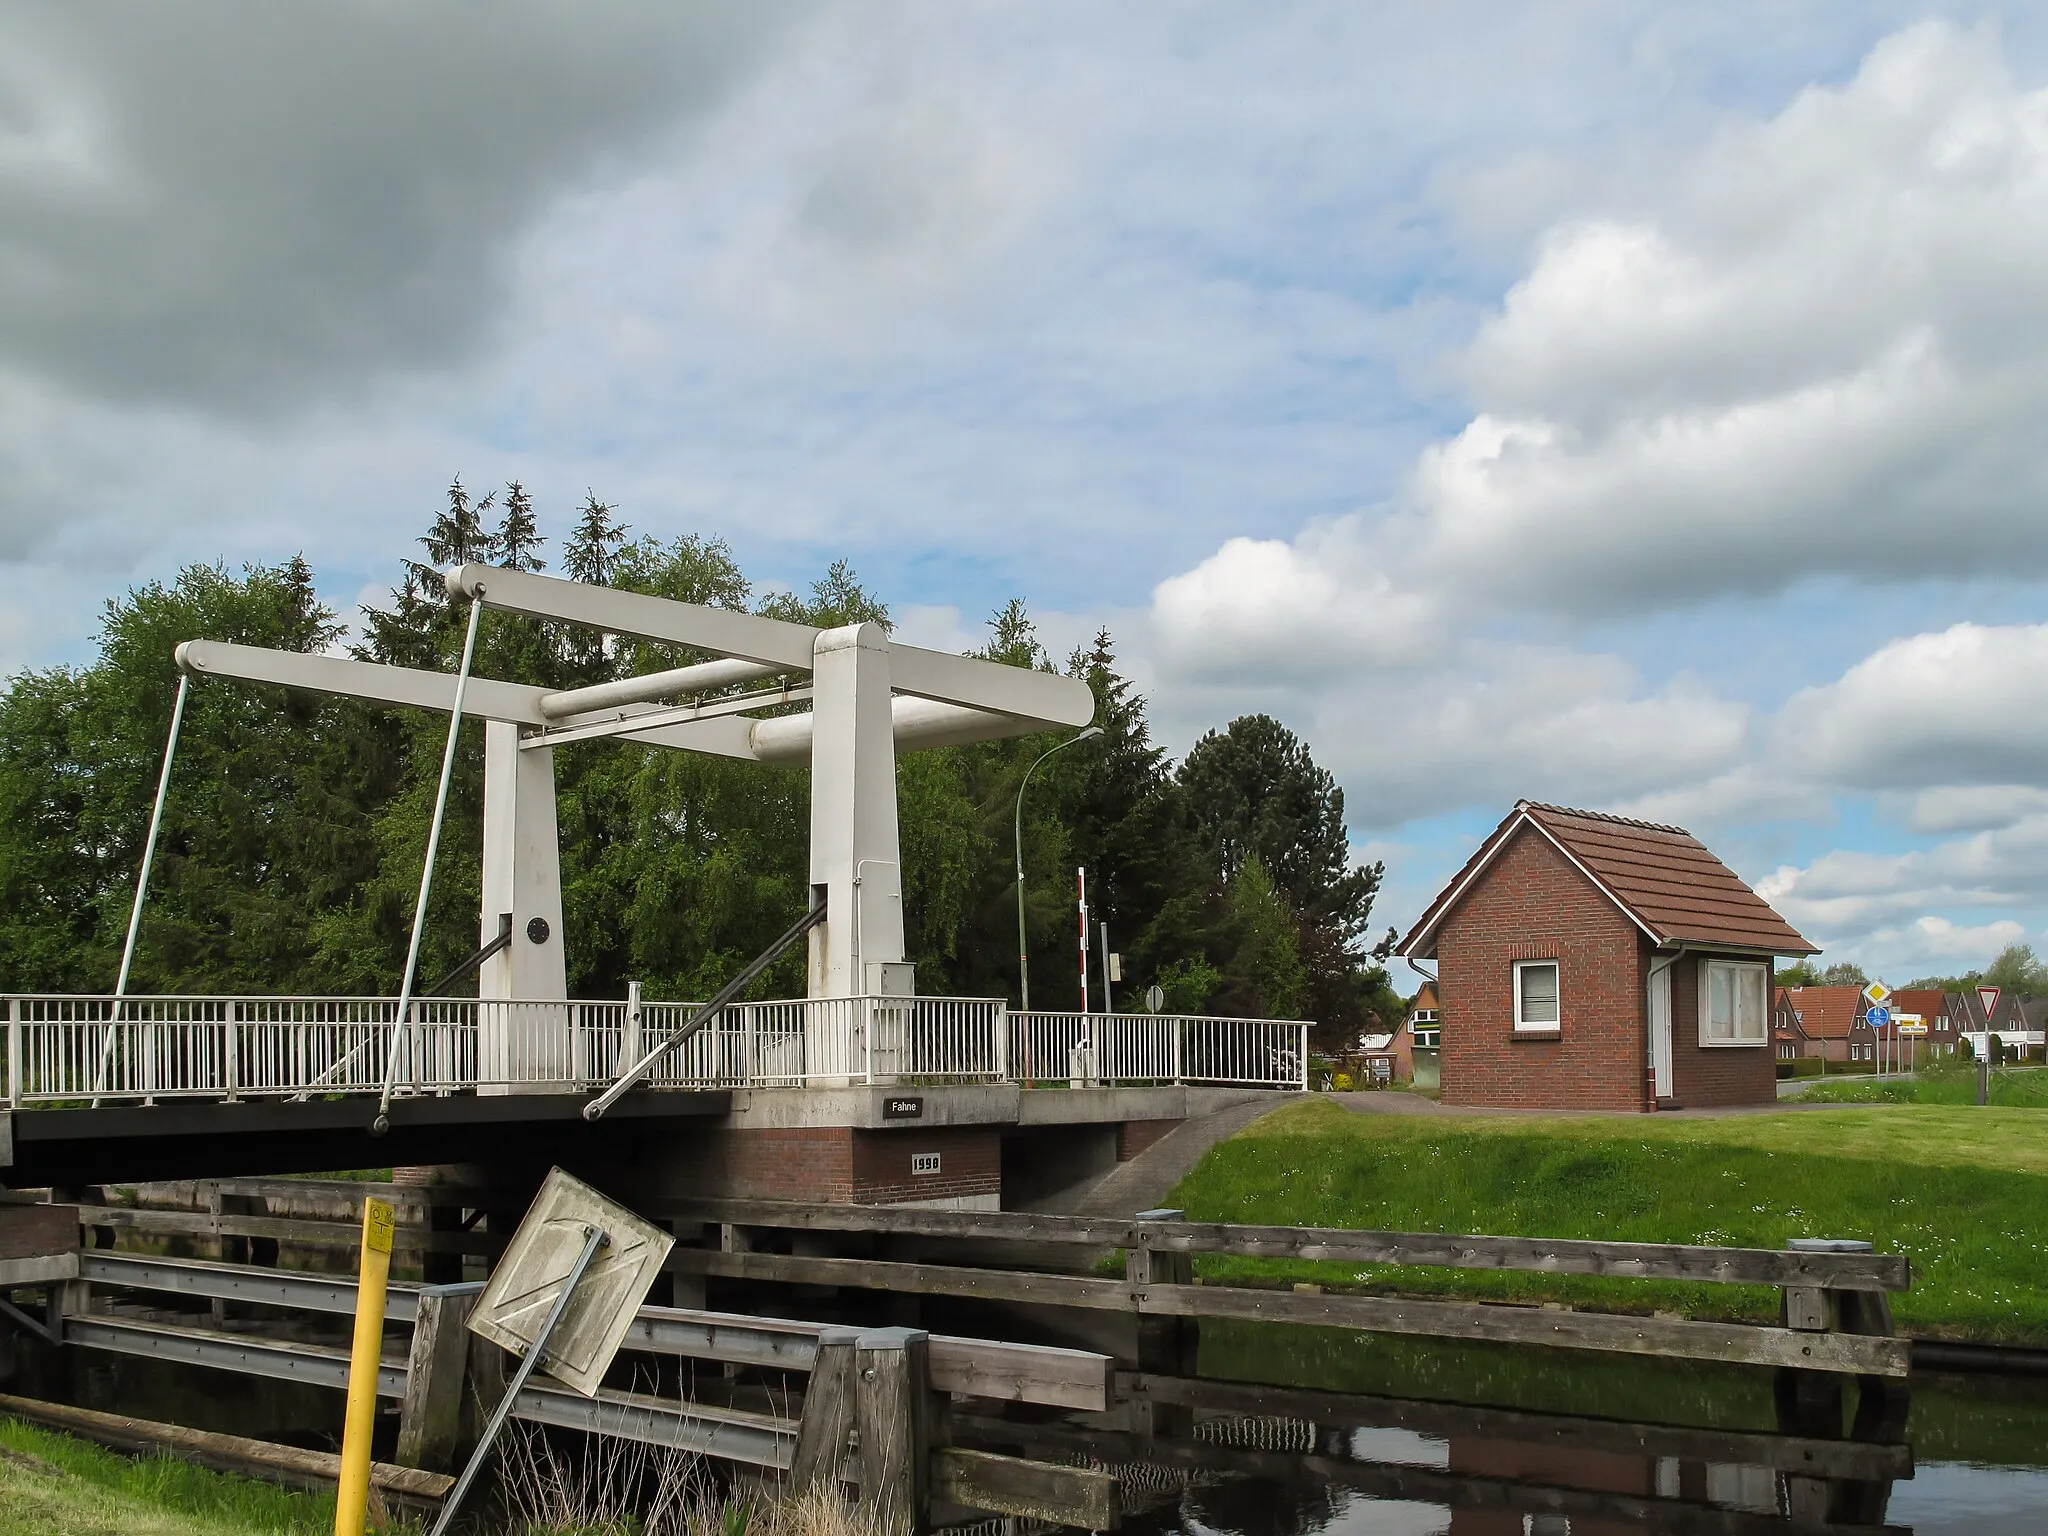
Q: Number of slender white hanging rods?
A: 2